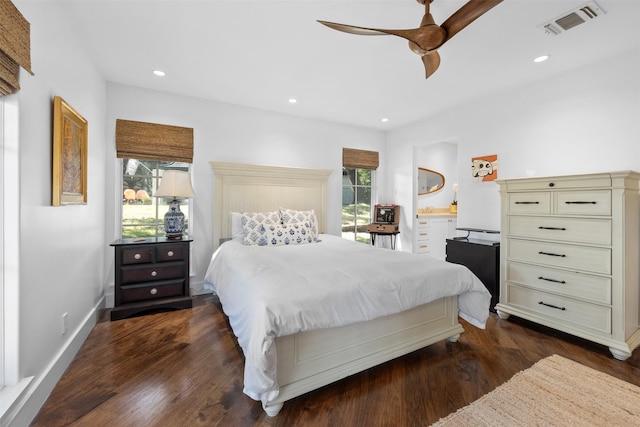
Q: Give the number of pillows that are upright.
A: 4